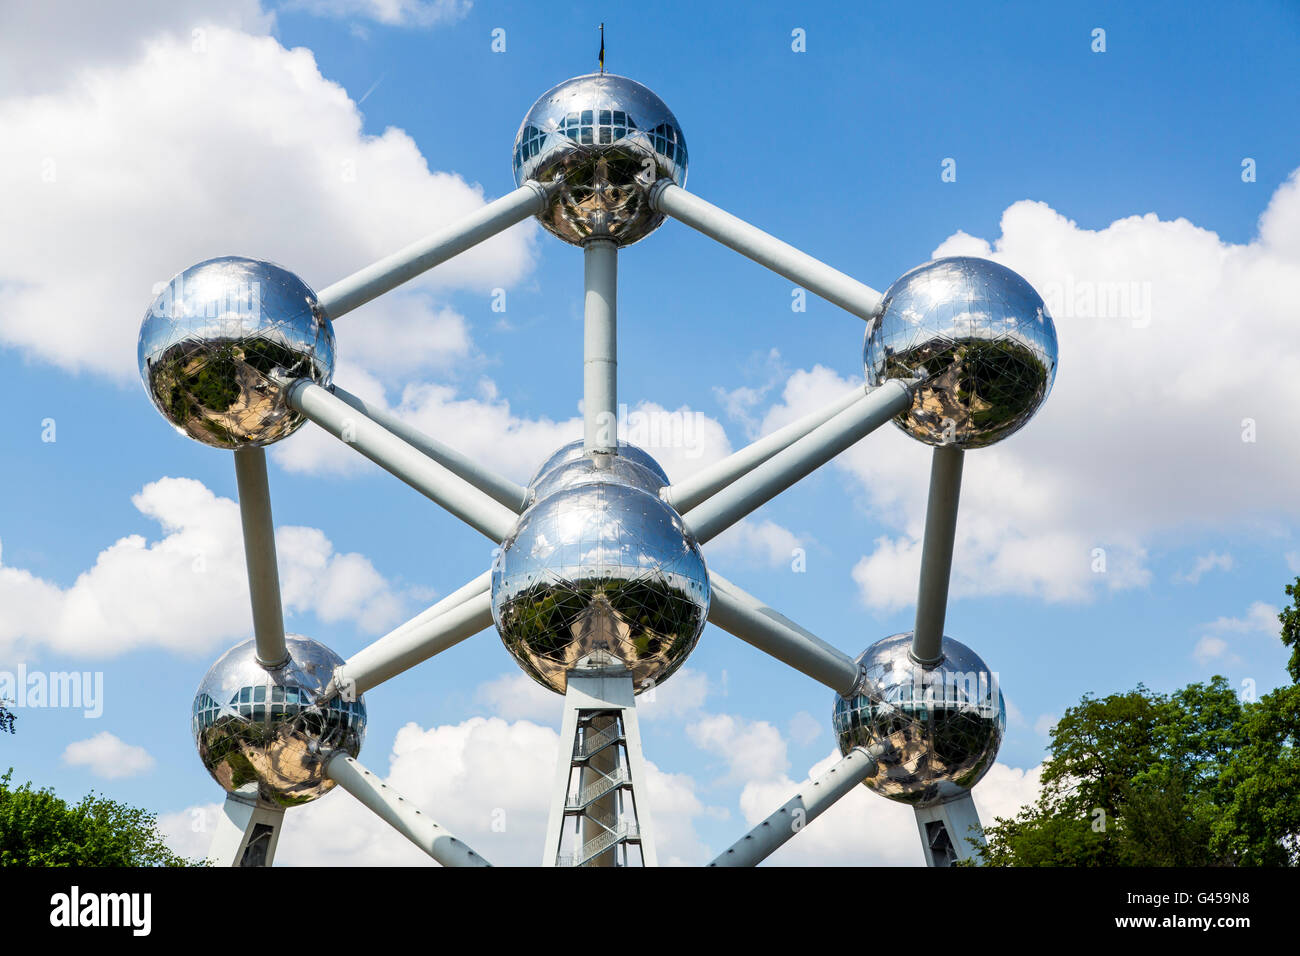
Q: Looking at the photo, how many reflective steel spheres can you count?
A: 8